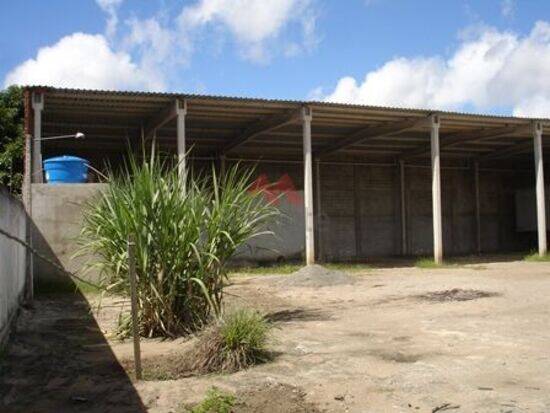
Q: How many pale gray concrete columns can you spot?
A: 5